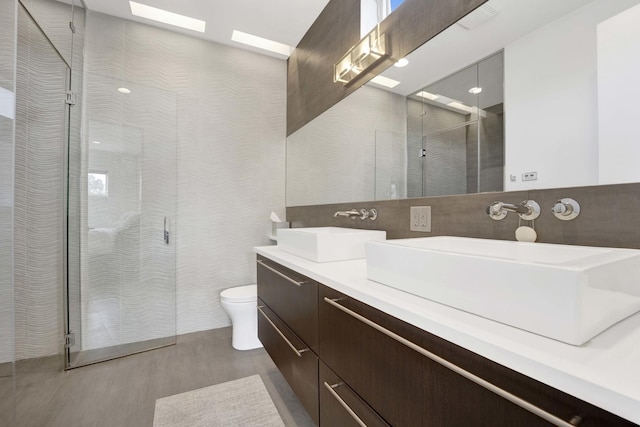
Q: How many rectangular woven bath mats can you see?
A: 1